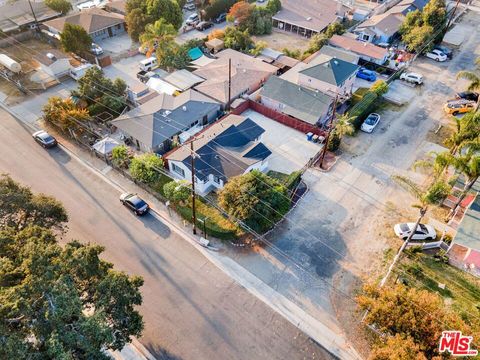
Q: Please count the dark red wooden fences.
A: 1